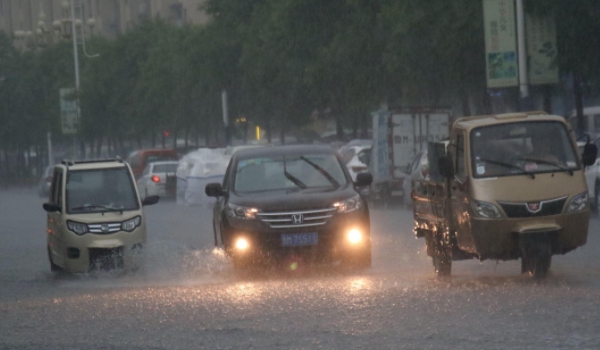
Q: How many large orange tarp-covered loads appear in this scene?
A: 0